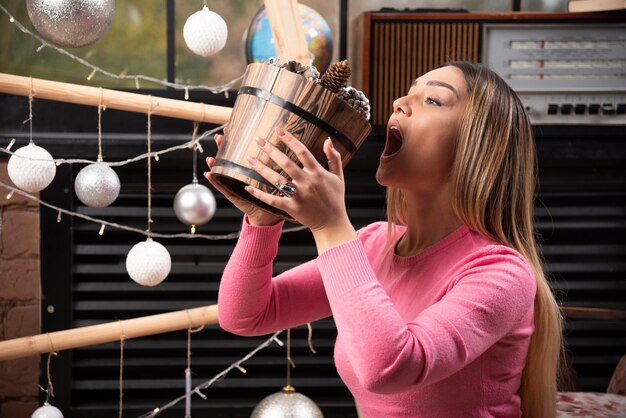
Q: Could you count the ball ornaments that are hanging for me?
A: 8